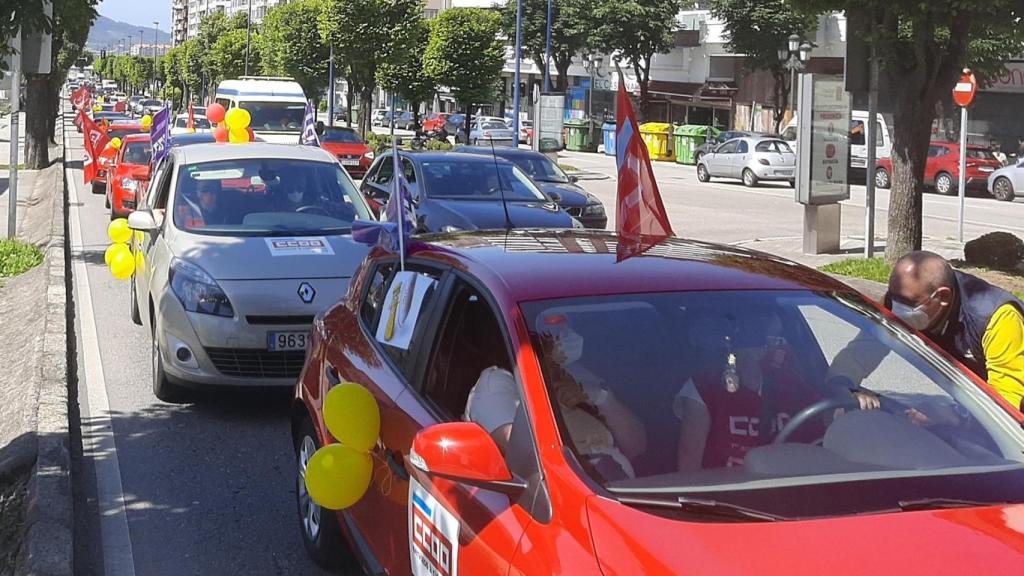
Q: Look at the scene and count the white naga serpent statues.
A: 0